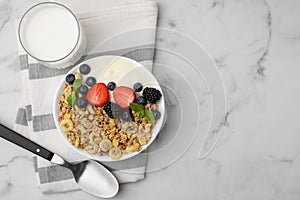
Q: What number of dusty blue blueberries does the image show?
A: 10